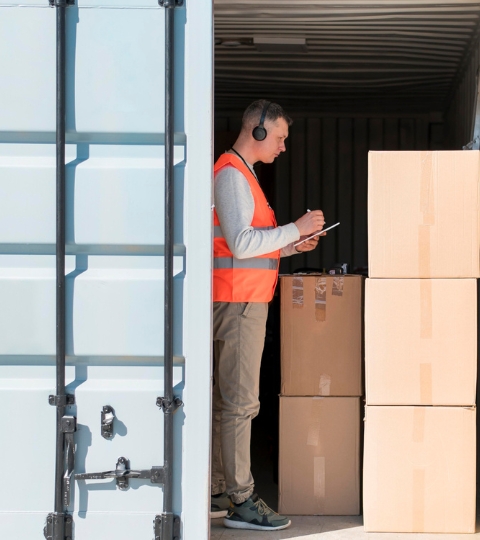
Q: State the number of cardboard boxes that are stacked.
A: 5